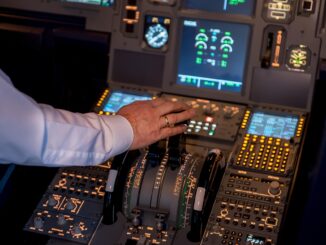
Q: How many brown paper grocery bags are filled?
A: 0